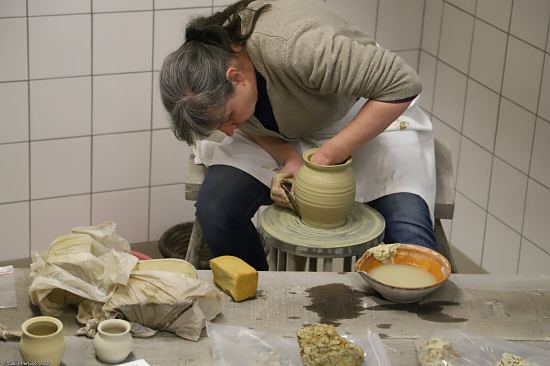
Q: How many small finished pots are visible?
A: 2